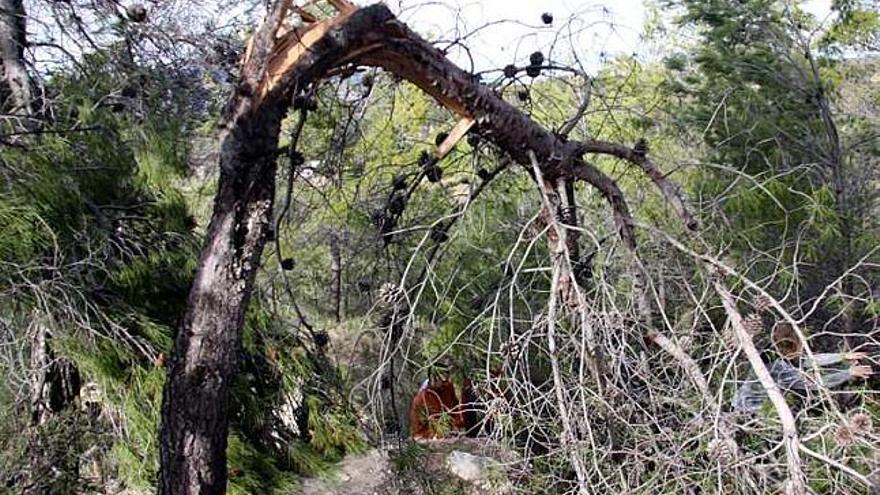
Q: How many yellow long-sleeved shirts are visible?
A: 0